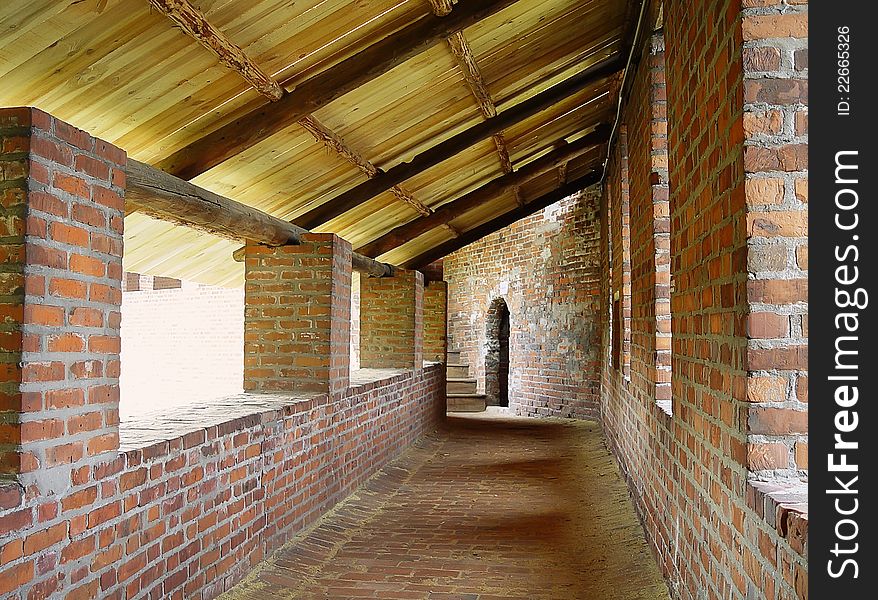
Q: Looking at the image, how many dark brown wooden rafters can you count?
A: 4